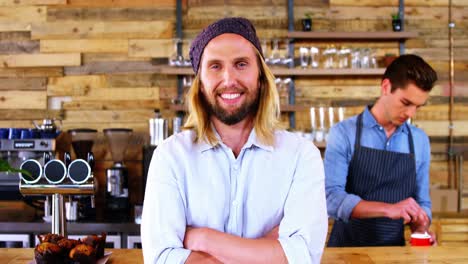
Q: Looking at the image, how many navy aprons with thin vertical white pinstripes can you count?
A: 1